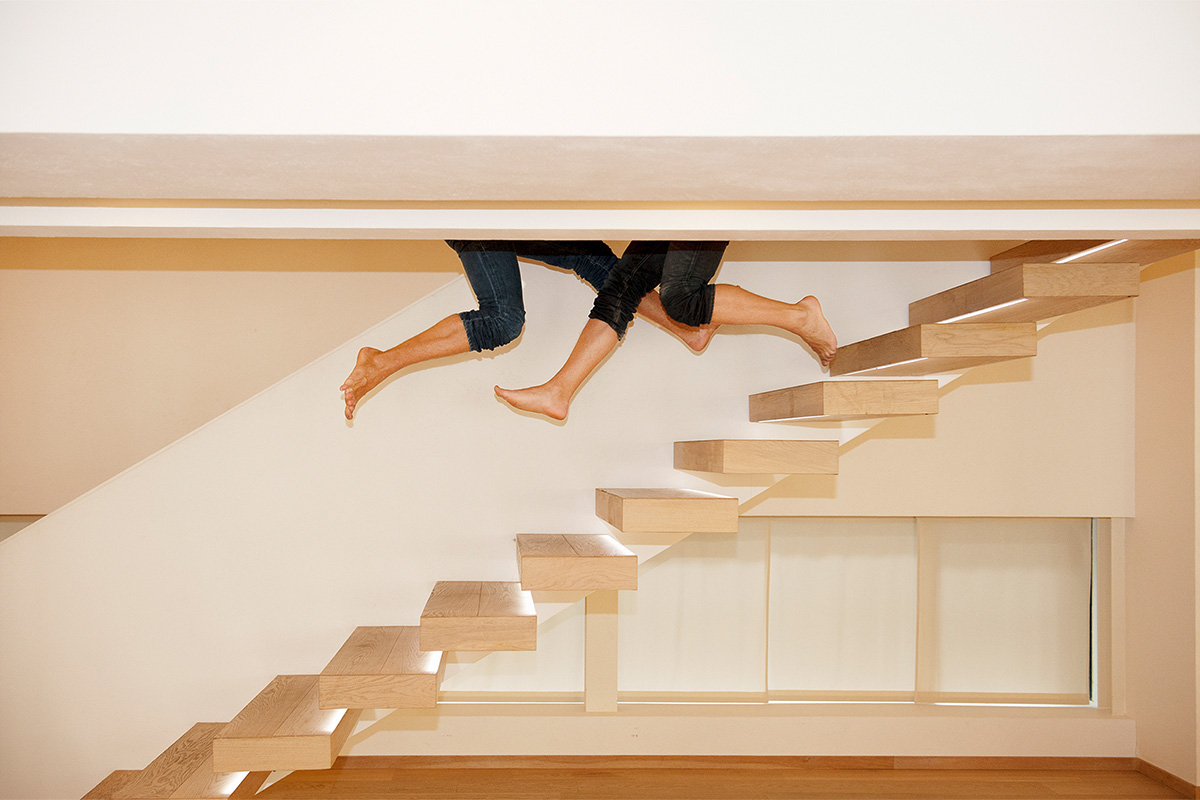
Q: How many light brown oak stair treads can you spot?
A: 12